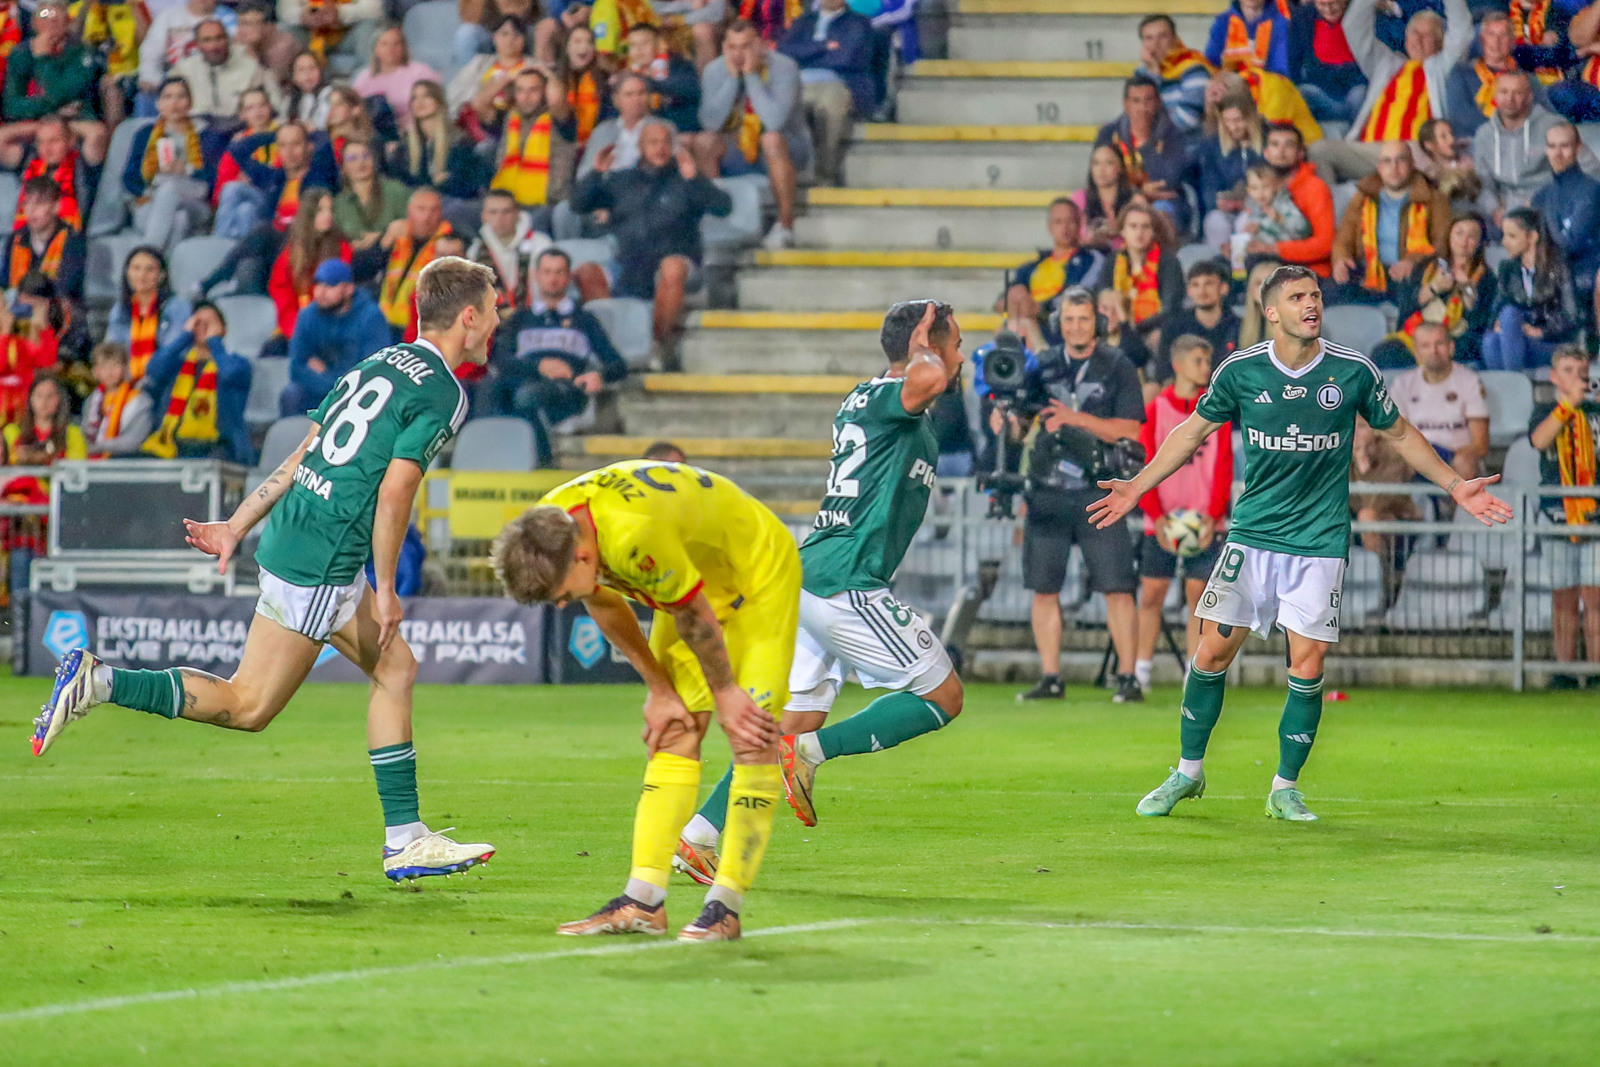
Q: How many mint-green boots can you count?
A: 2